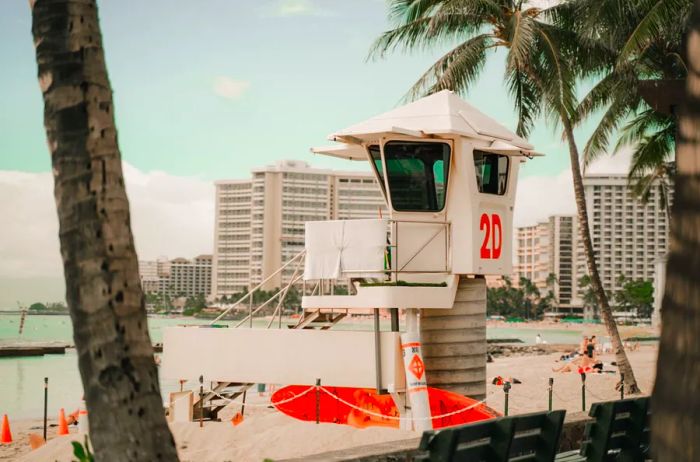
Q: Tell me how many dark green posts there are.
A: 7